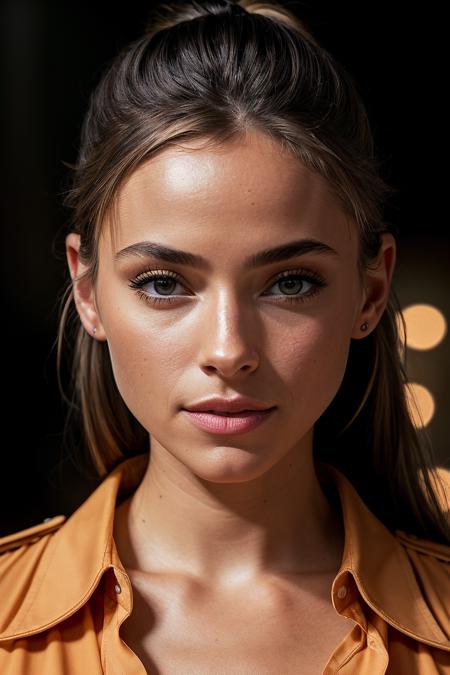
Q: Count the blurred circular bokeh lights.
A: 3